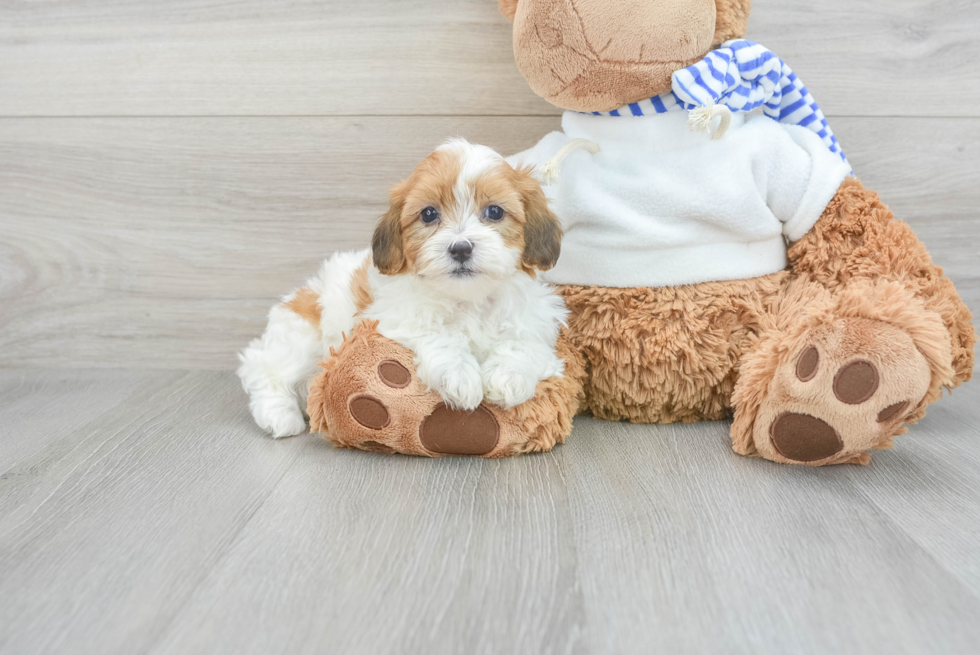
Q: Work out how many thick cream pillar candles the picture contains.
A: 0